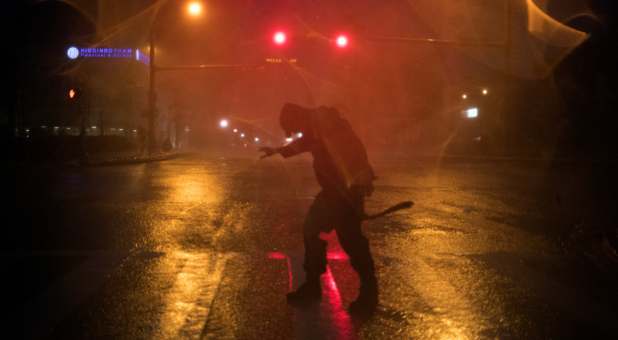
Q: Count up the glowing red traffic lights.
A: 2